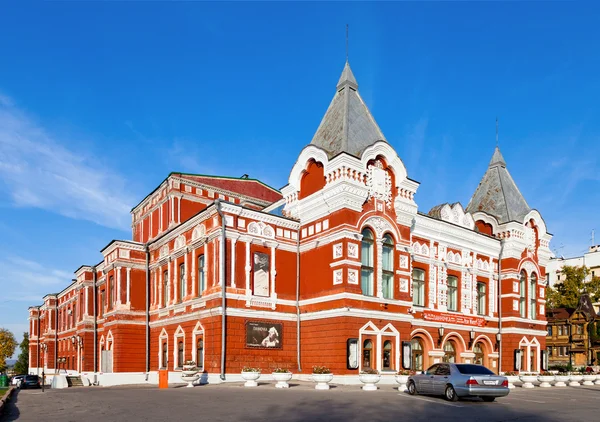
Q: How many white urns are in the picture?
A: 13